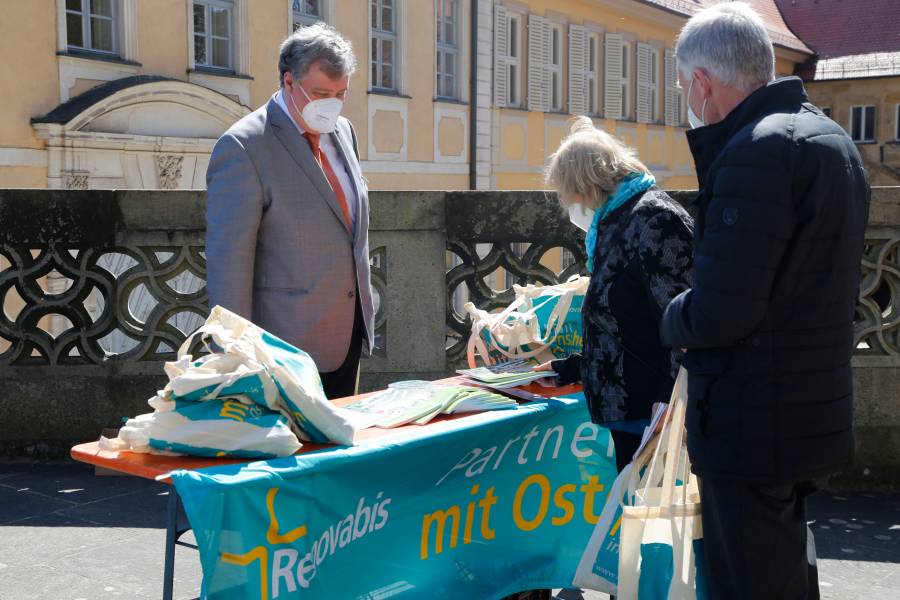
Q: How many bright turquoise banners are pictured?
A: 1